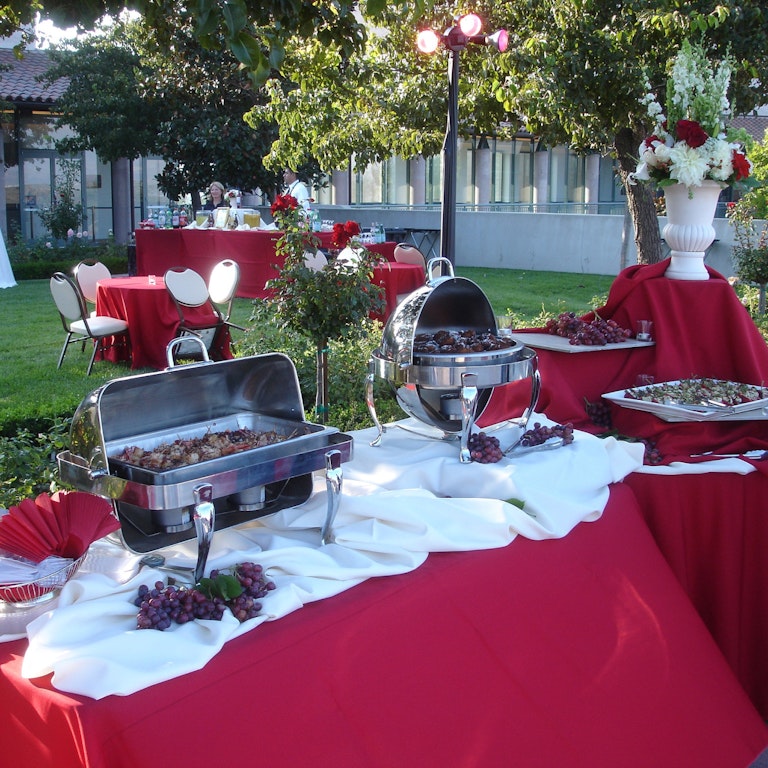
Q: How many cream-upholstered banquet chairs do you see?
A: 7